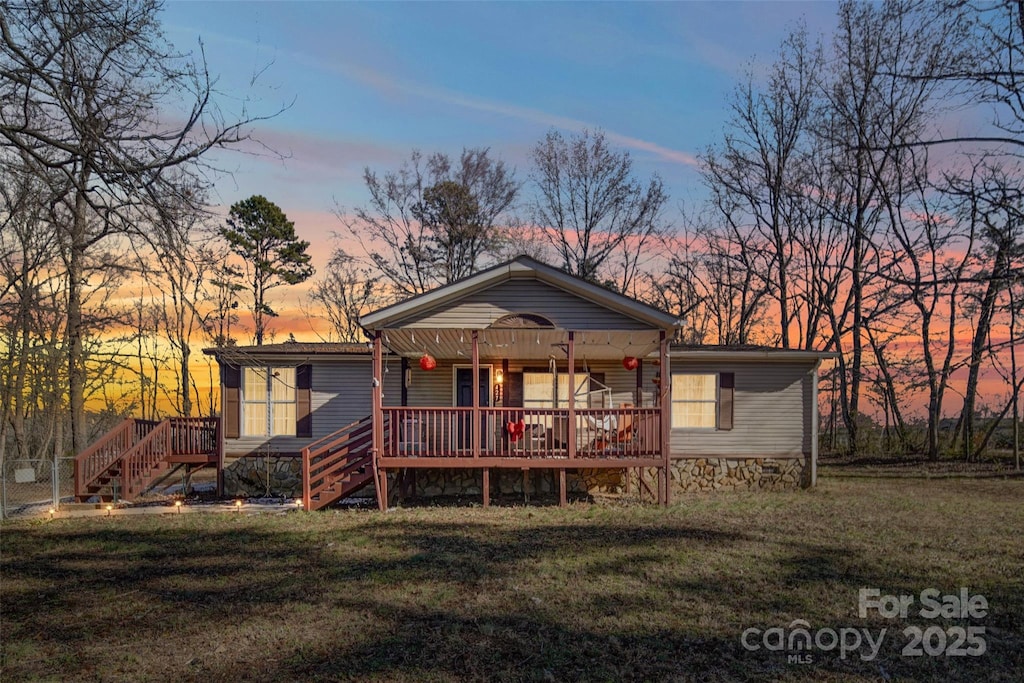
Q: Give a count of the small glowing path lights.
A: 5